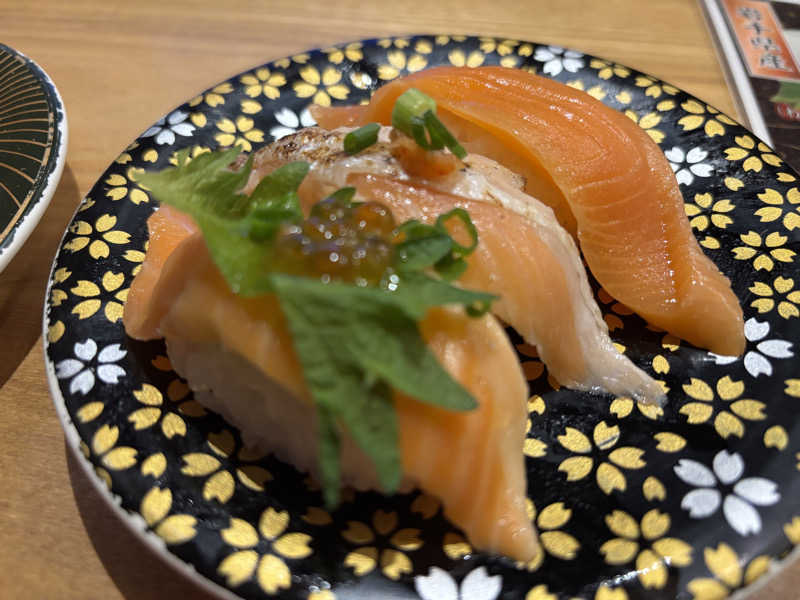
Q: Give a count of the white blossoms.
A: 8